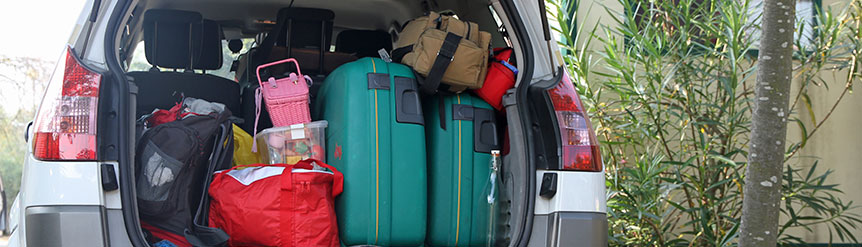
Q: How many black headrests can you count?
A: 4